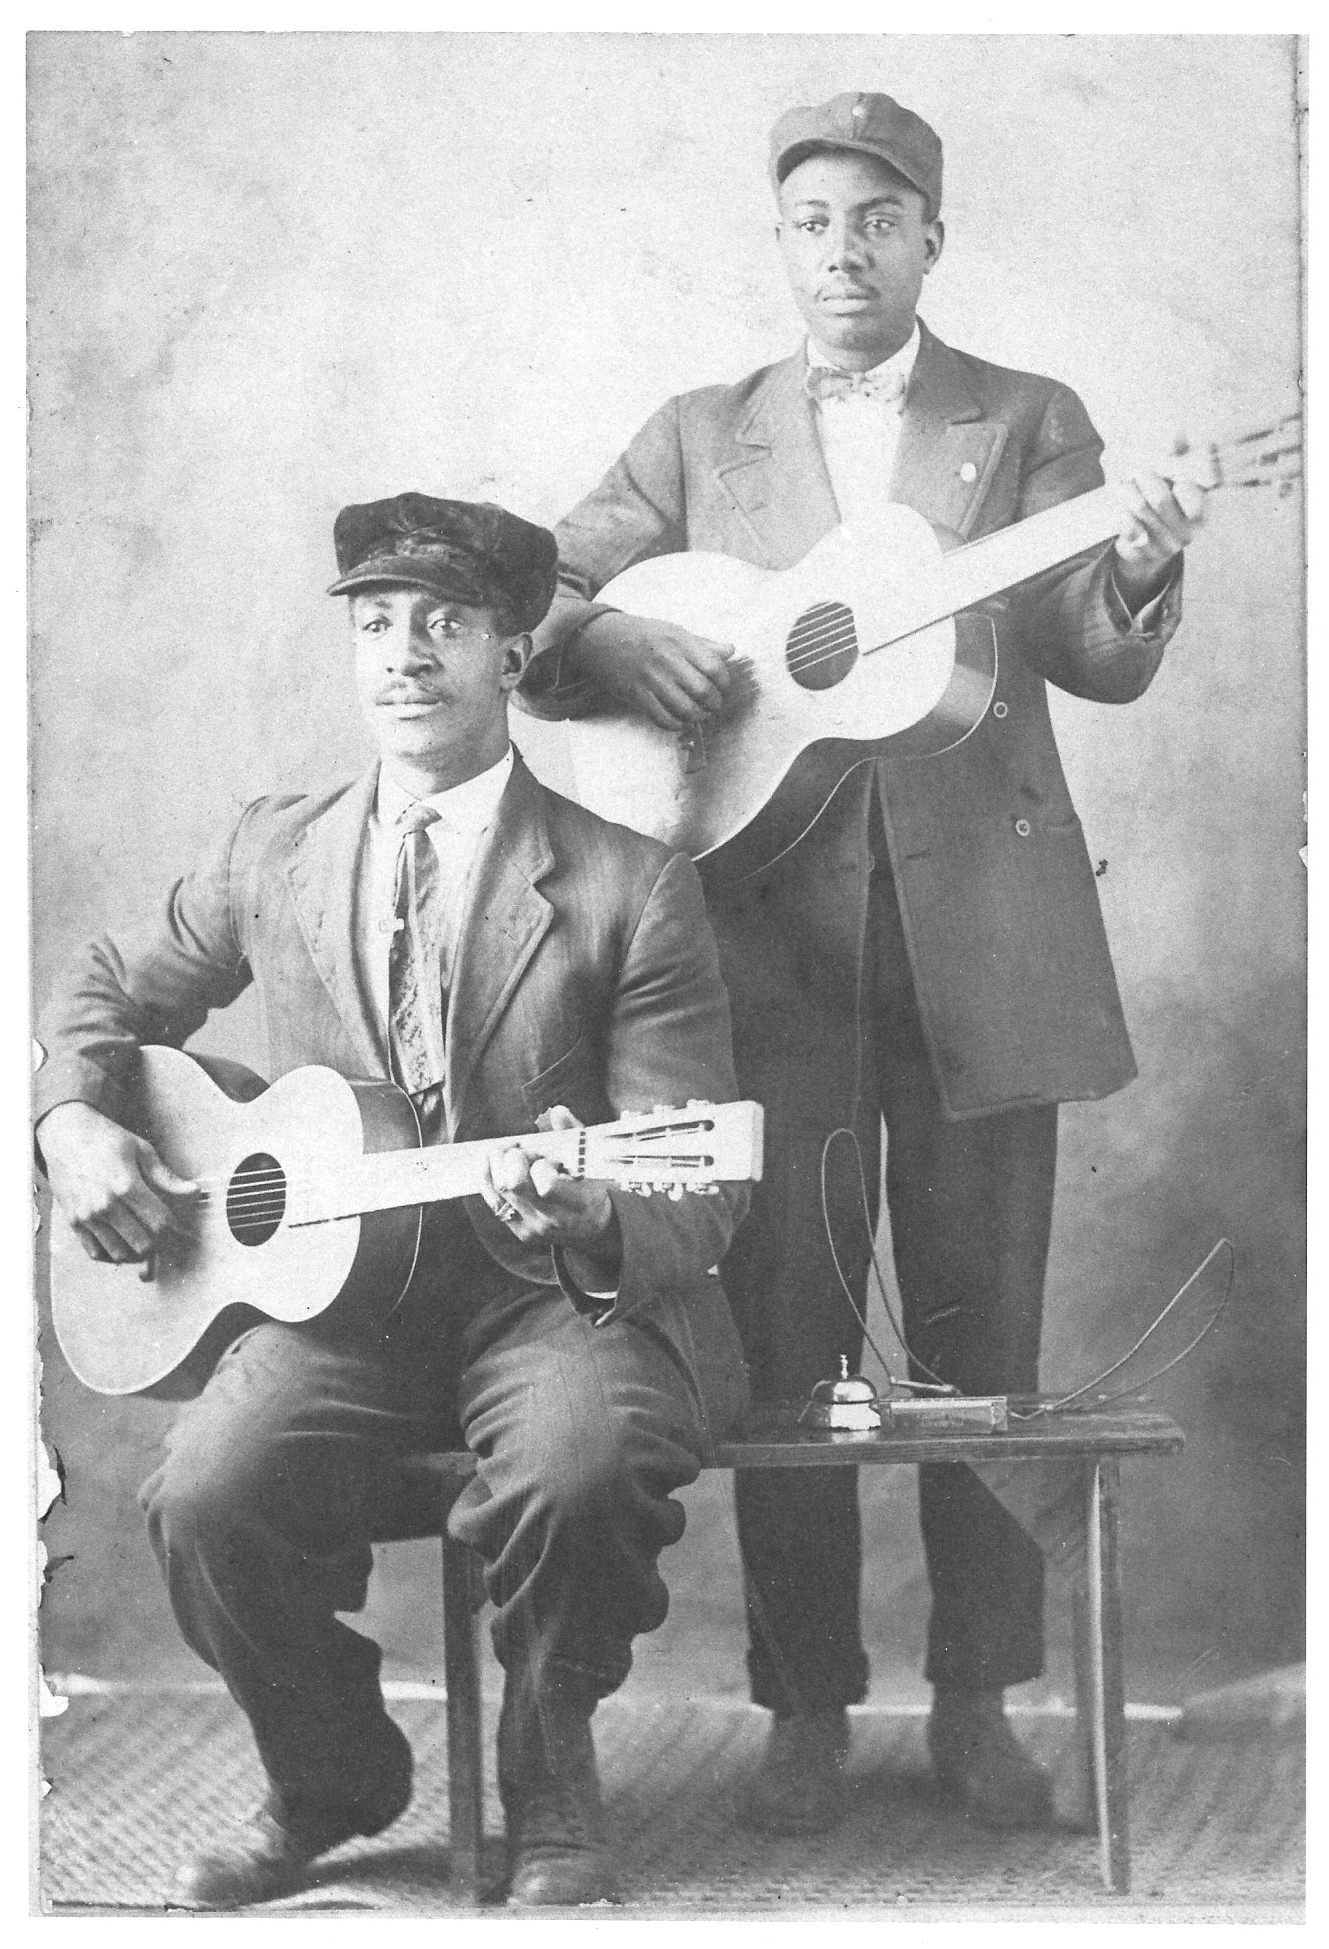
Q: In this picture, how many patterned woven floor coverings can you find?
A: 1